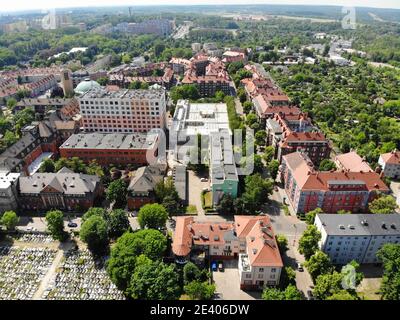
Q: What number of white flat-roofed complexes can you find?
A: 1